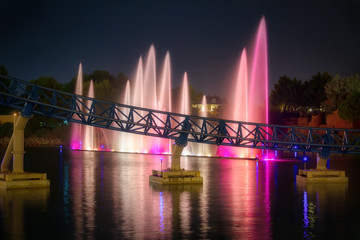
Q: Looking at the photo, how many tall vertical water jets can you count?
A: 10